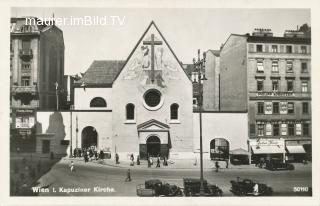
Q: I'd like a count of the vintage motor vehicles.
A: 4